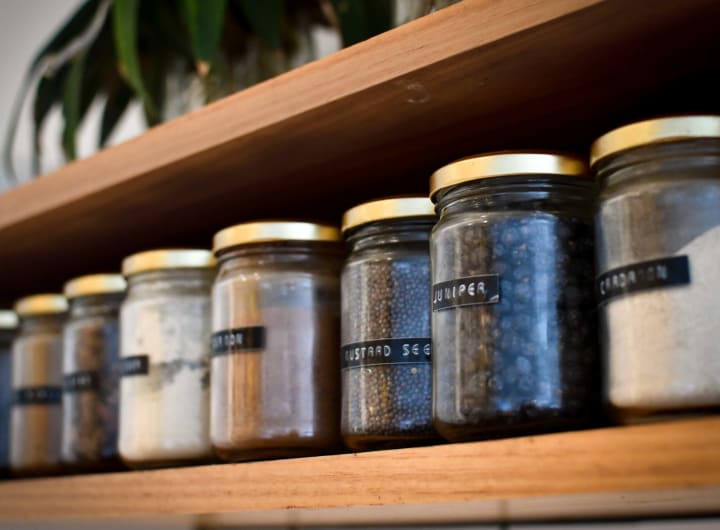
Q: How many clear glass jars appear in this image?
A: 8